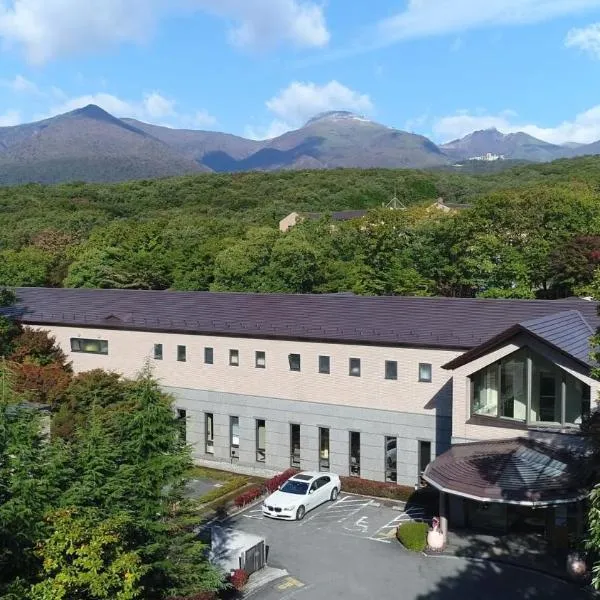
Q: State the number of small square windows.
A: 10